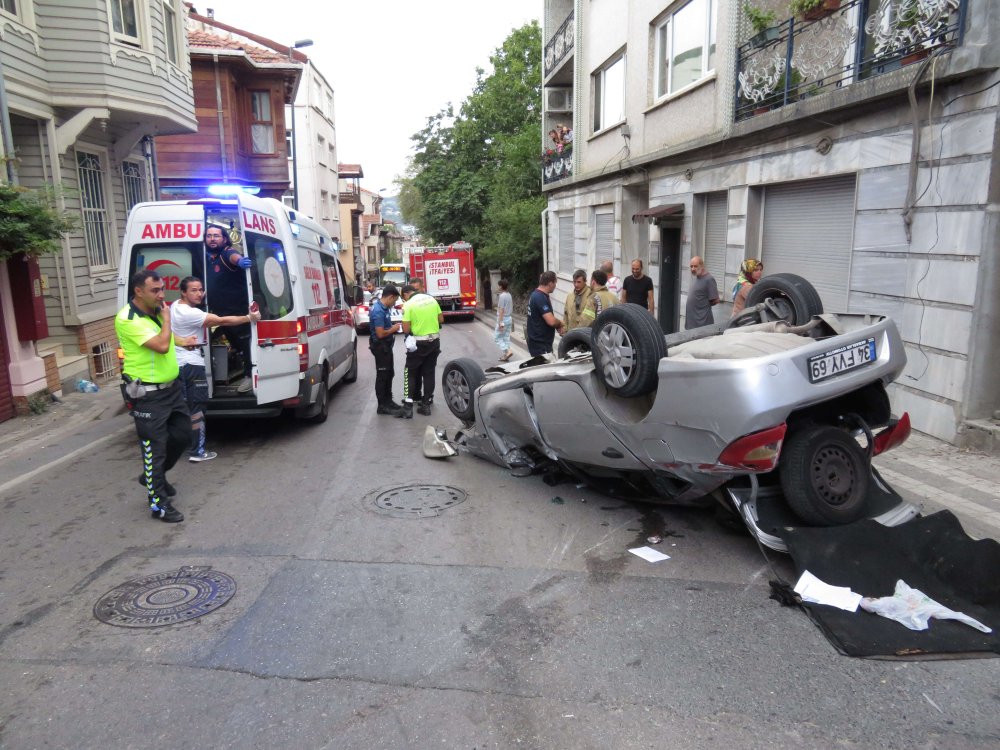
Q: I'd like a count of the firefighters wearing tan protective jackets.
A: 2